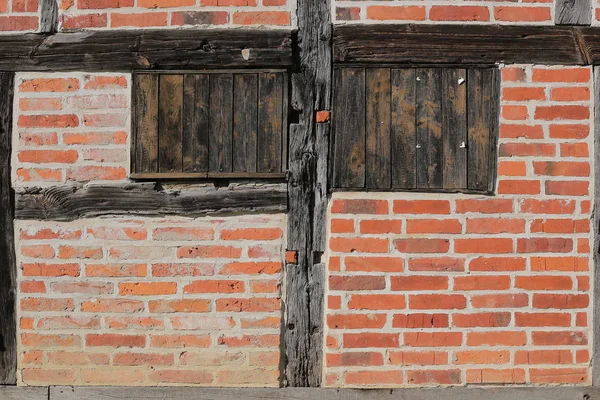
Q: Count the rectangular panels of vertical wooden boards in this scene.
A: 2